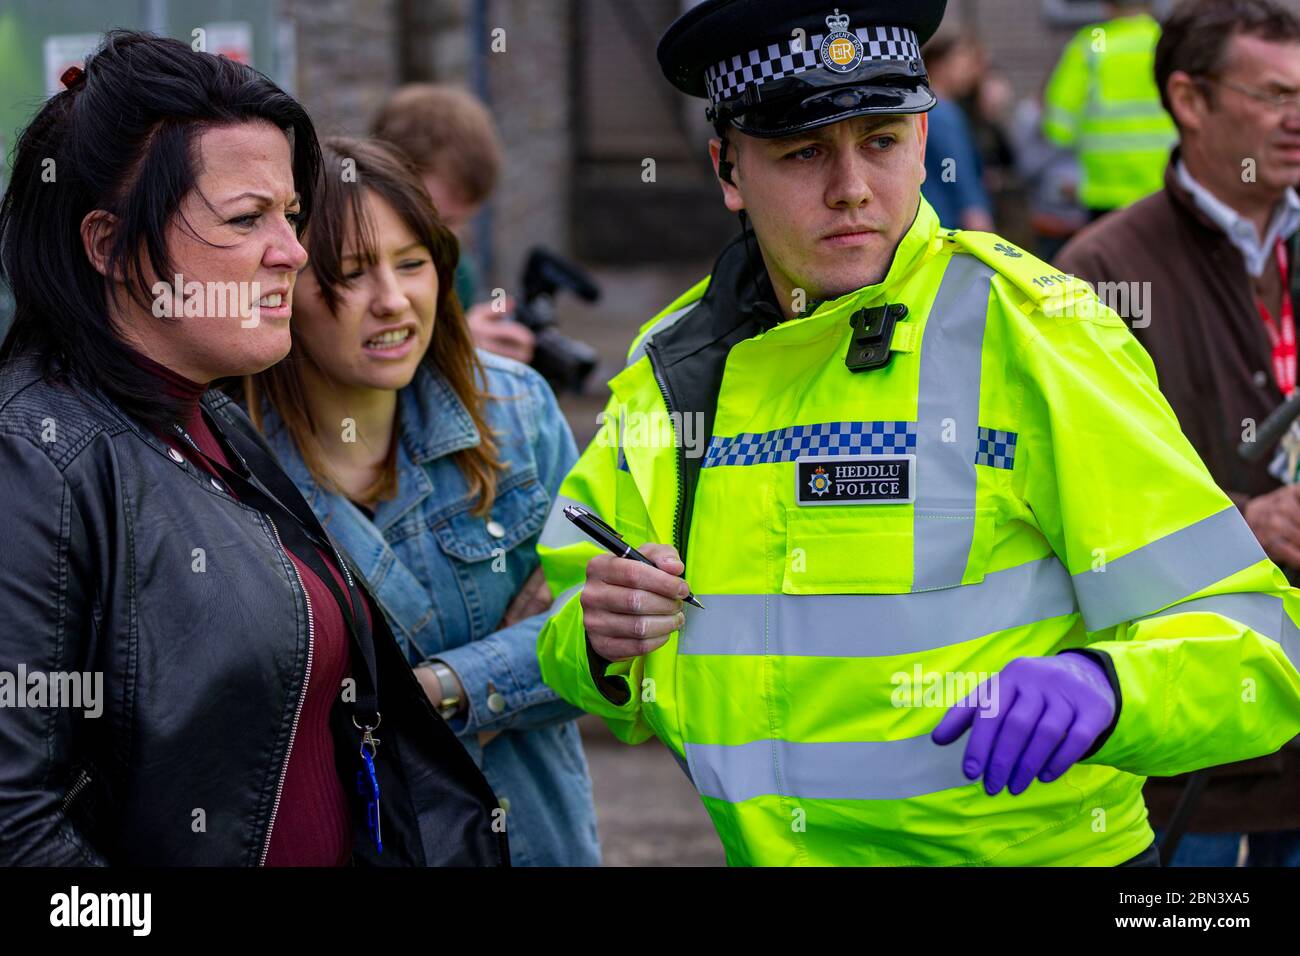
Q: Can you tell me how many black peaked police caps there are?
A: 1